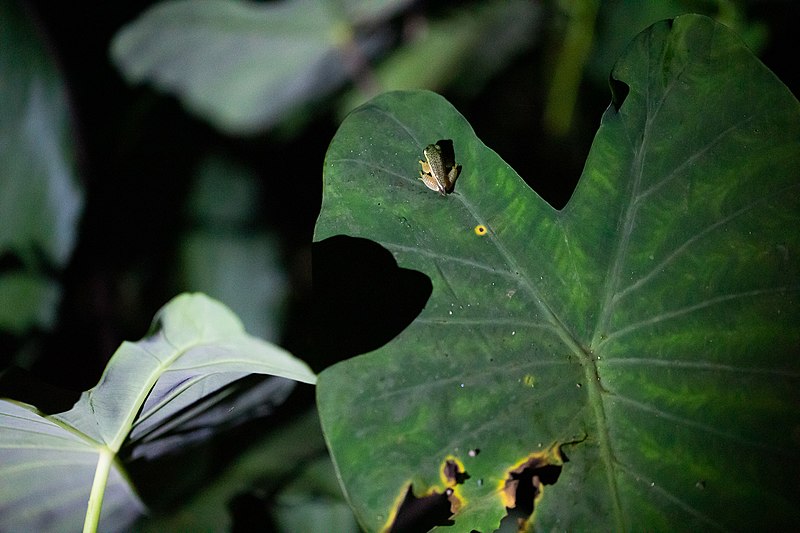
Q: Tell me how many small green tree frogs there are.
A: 1